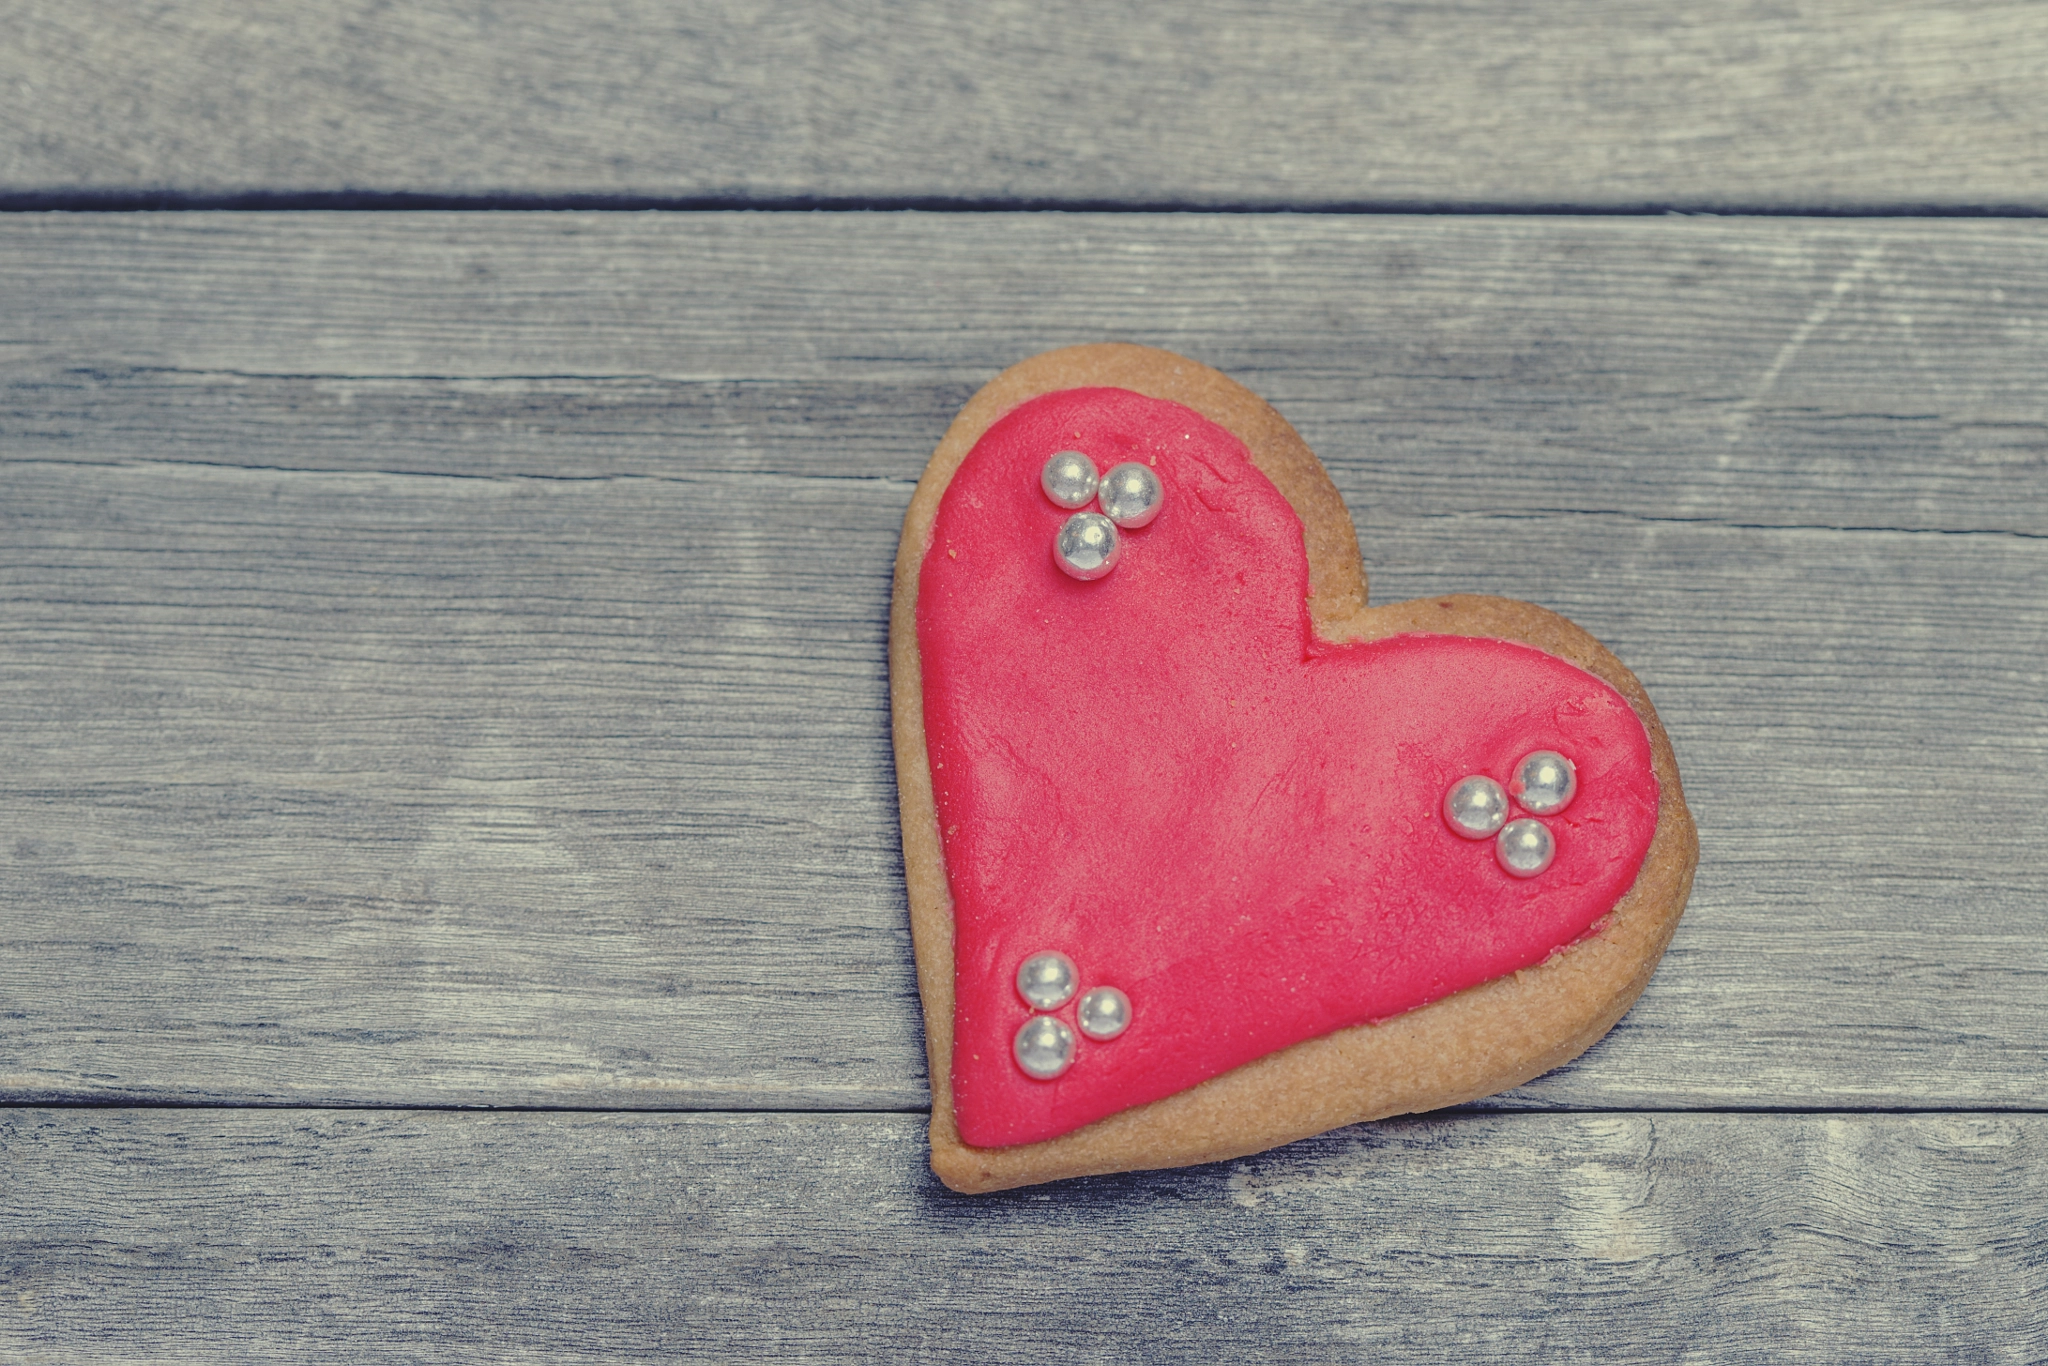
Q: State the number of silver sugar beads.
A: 9